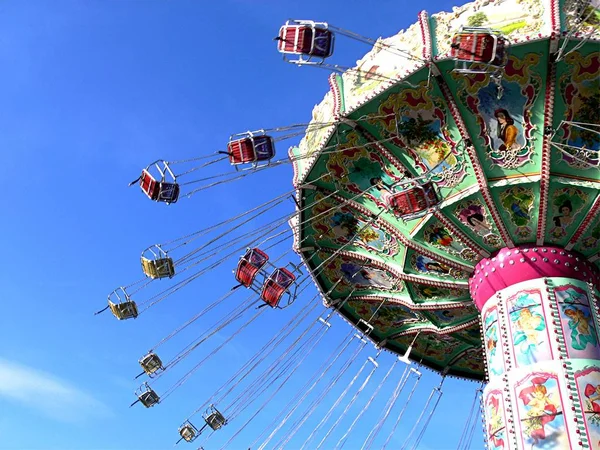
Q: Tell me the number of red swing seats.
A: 7